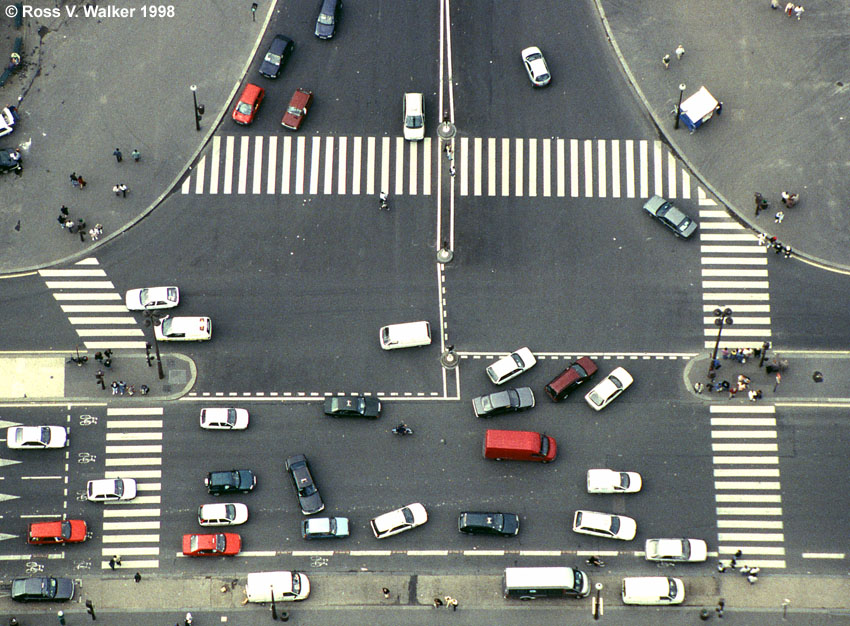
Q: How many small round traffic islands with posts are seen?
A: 3